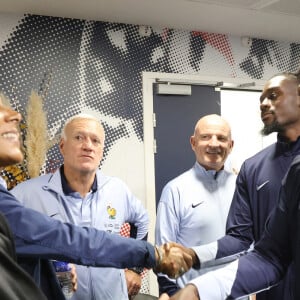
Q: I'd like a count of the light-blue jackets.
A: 2